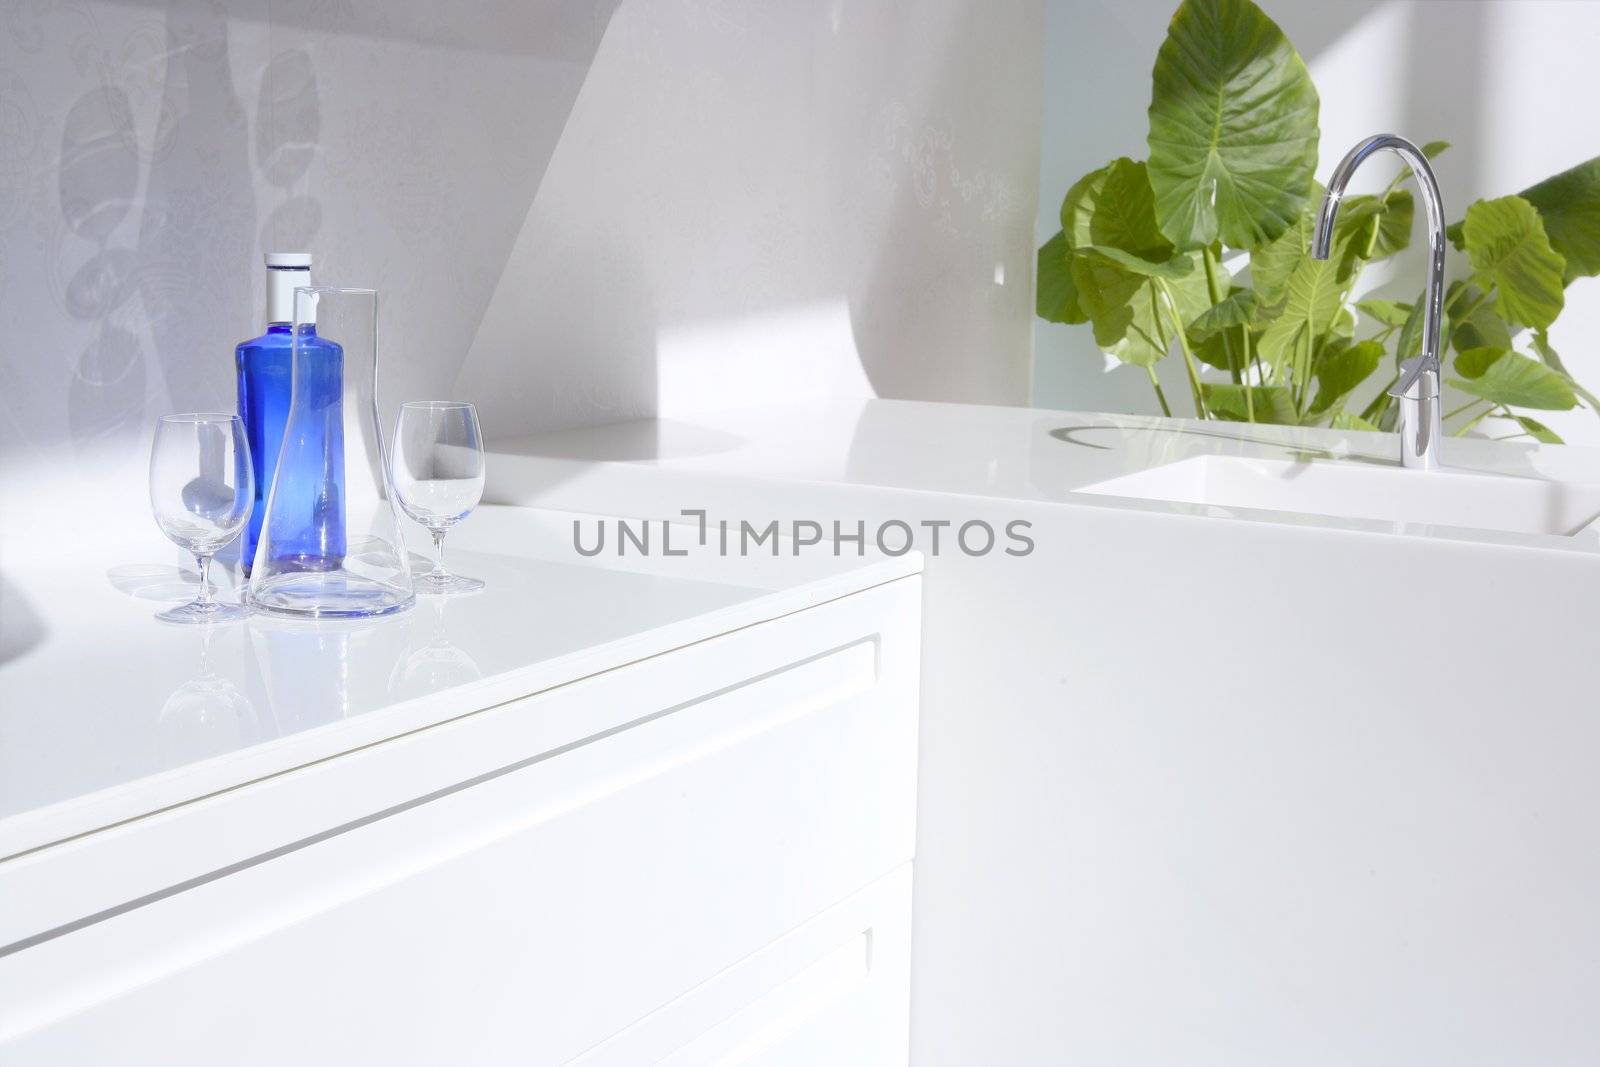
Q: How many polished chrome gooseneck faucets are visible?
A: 1